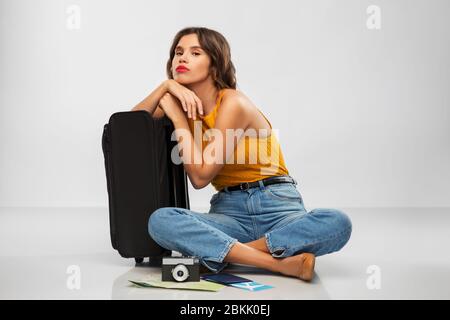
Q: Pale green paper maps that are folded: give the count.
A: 1